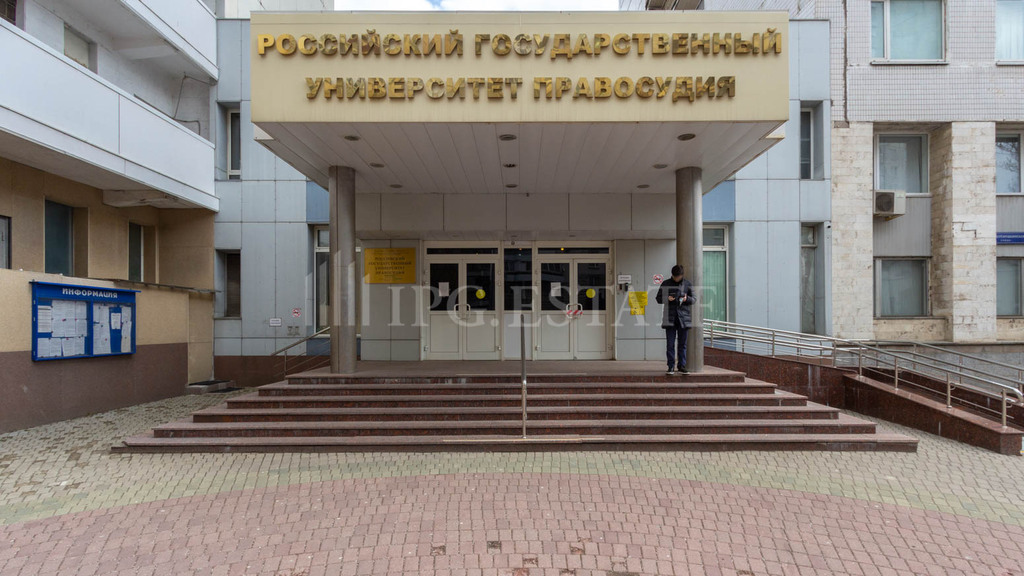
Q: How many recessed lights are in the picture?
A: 9